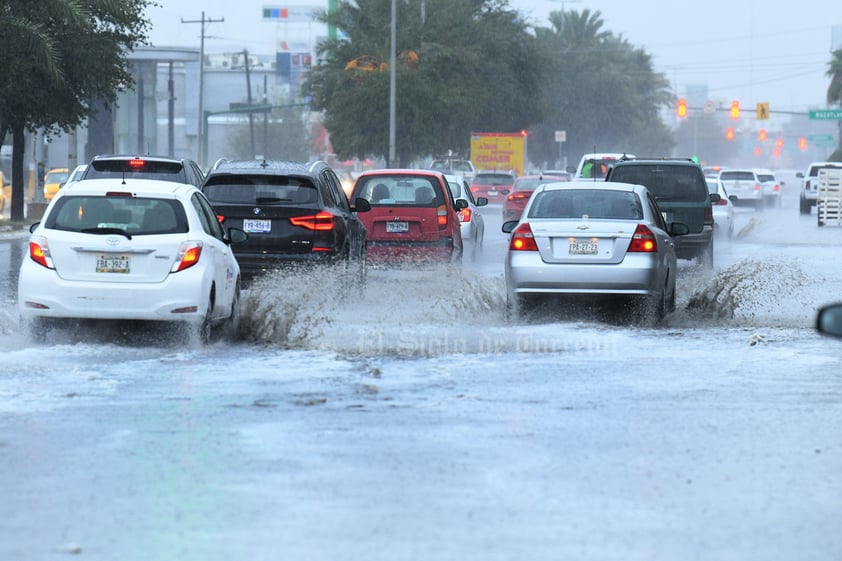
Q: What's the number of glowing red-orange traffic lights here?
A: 8